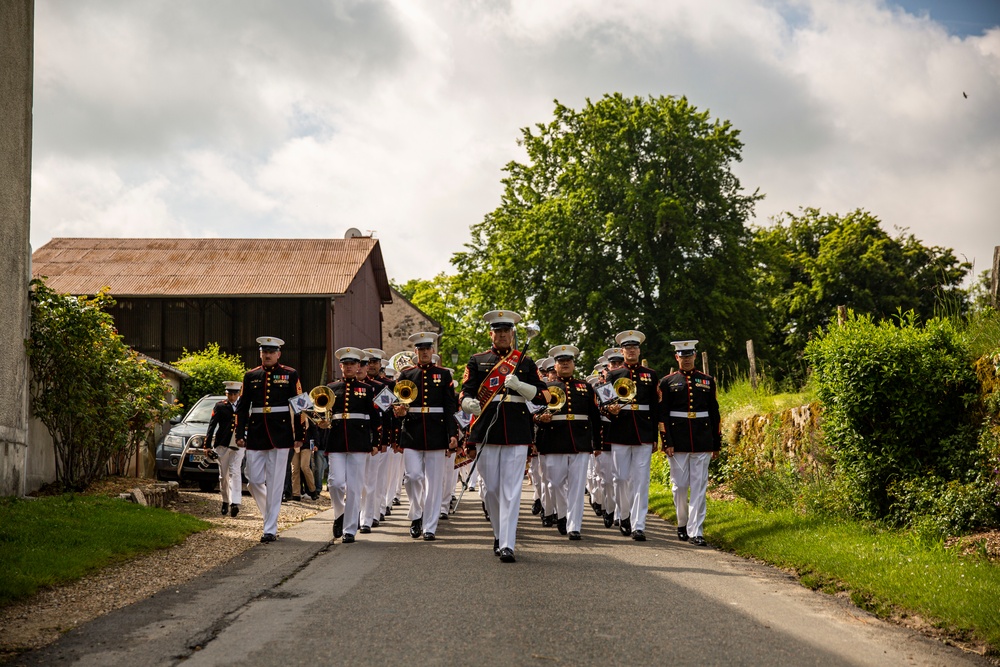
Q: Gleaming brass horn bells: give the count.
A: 4